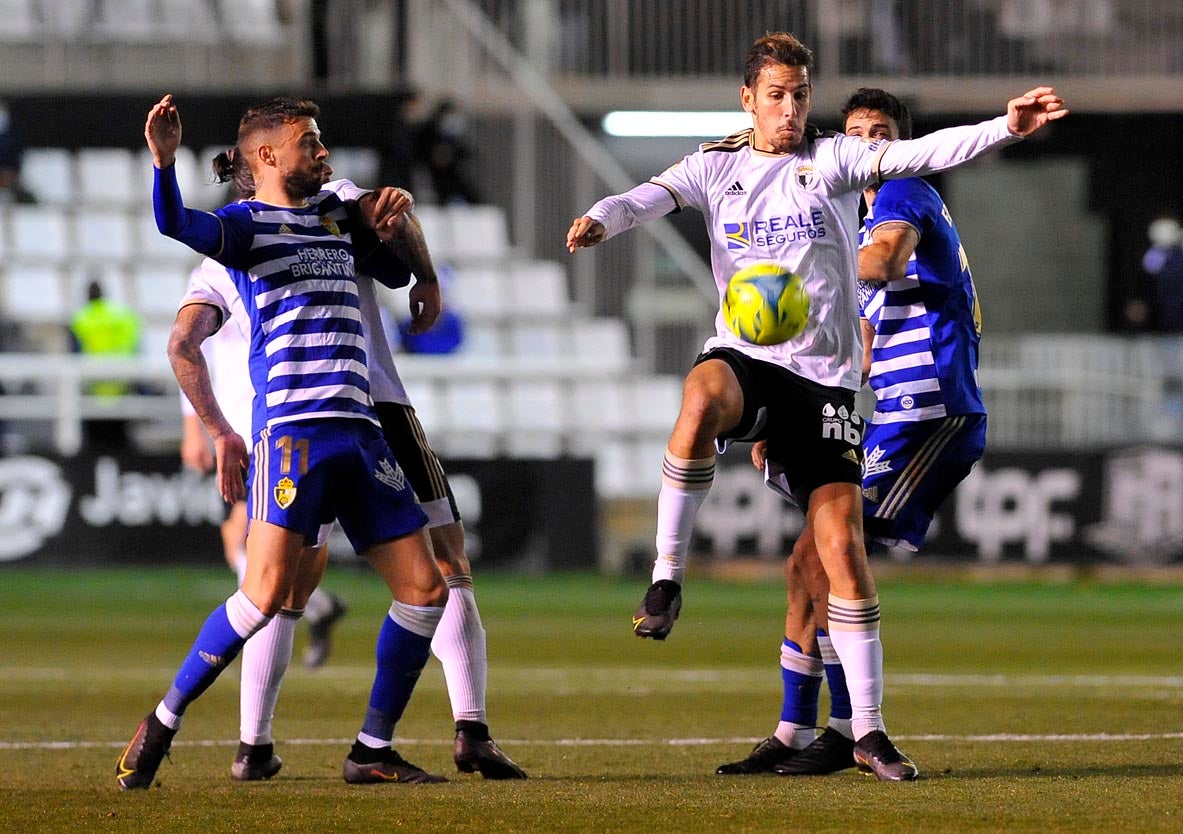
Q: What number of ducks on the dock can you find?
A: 0